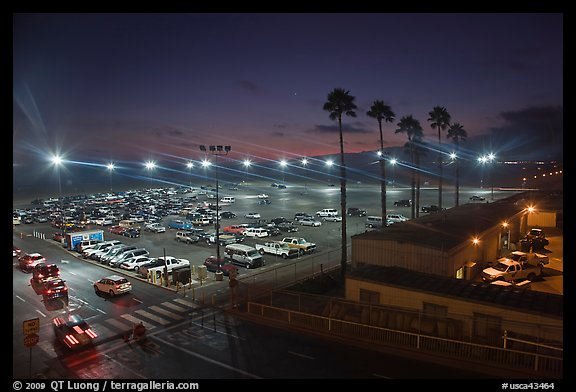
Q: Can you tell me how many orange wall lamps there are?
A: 3